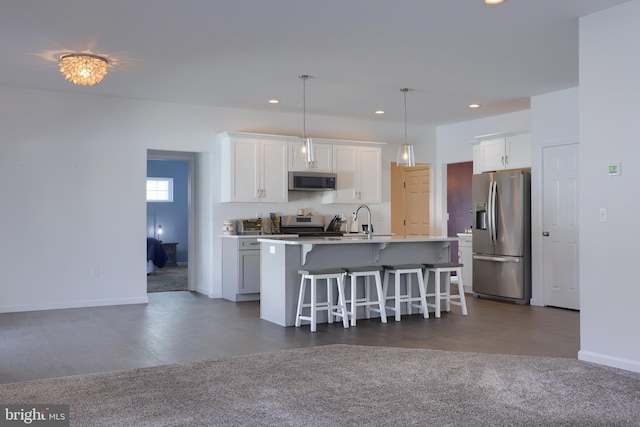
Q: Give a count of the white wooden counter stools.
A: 4